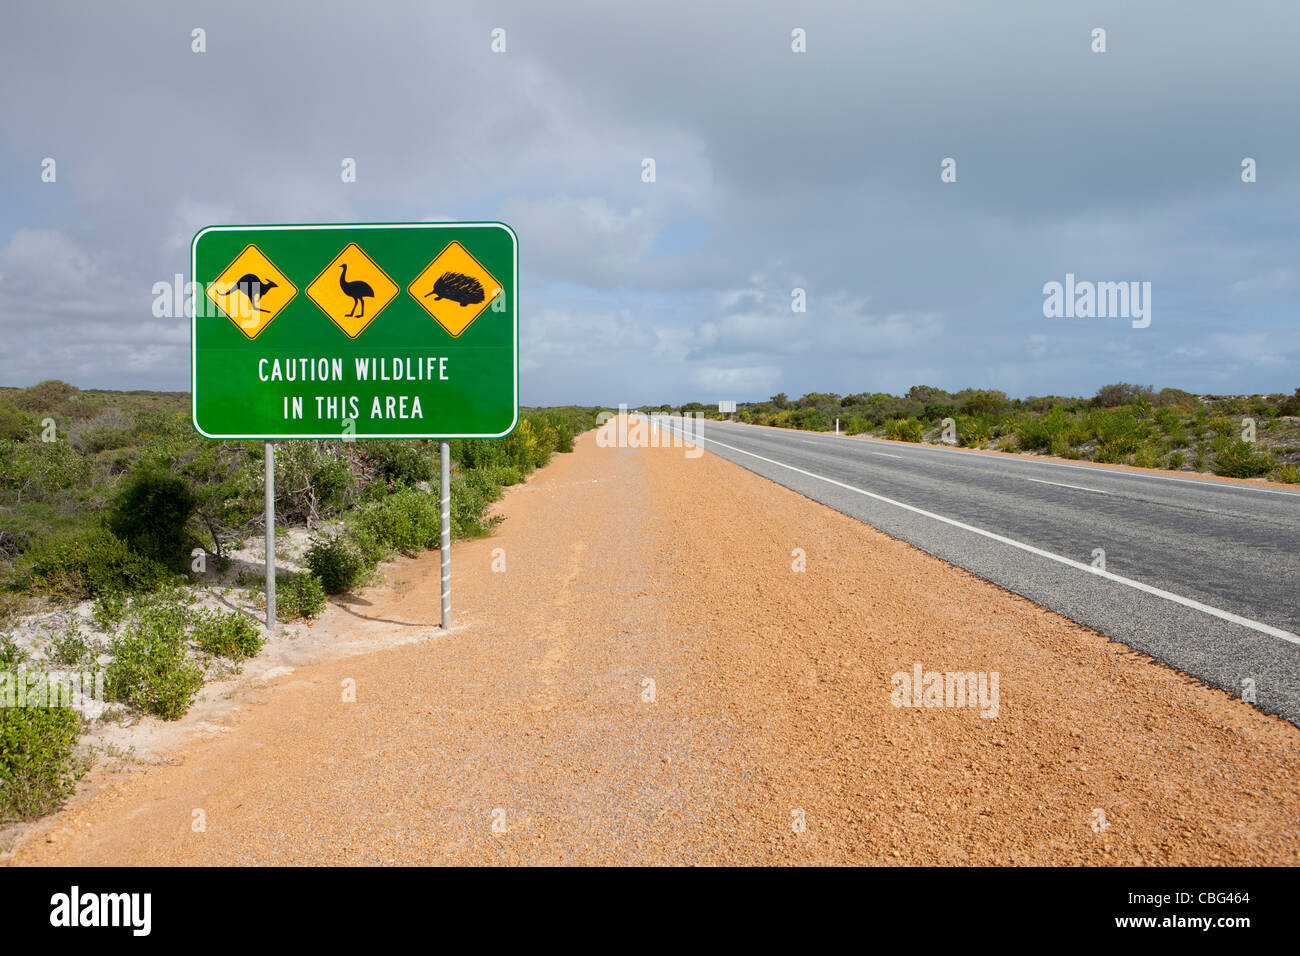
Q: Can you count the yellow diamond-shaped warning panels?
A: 3